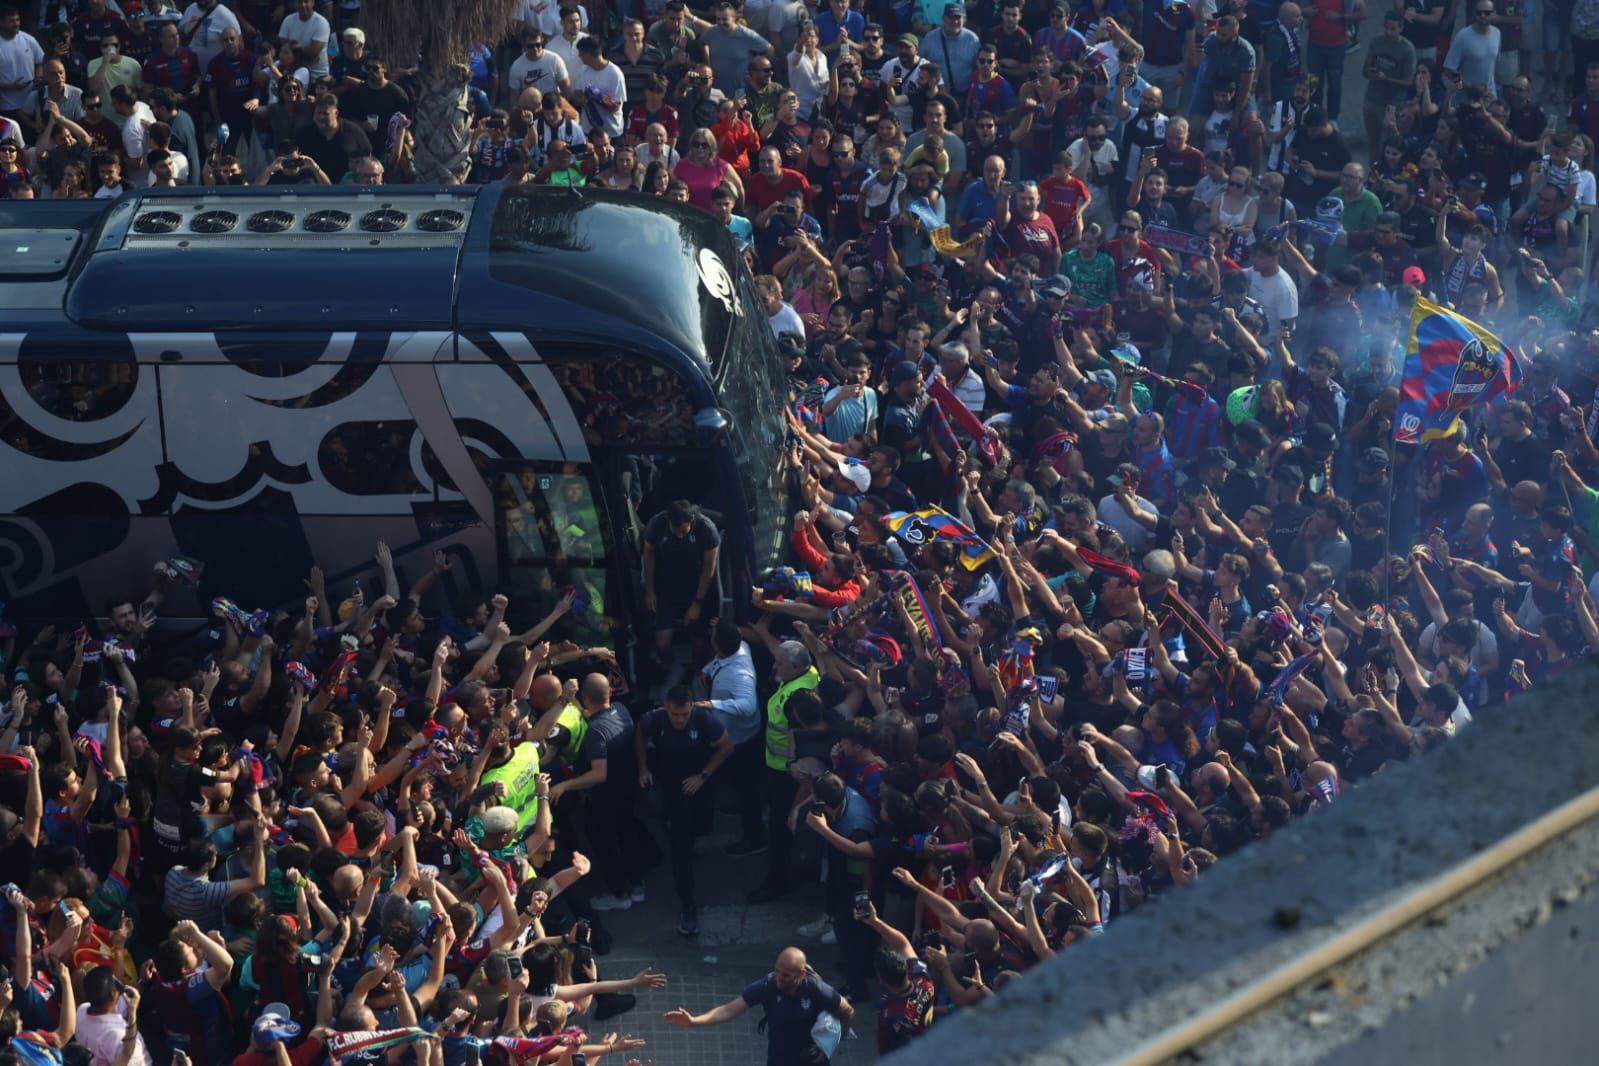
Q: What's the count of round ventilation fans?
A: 6